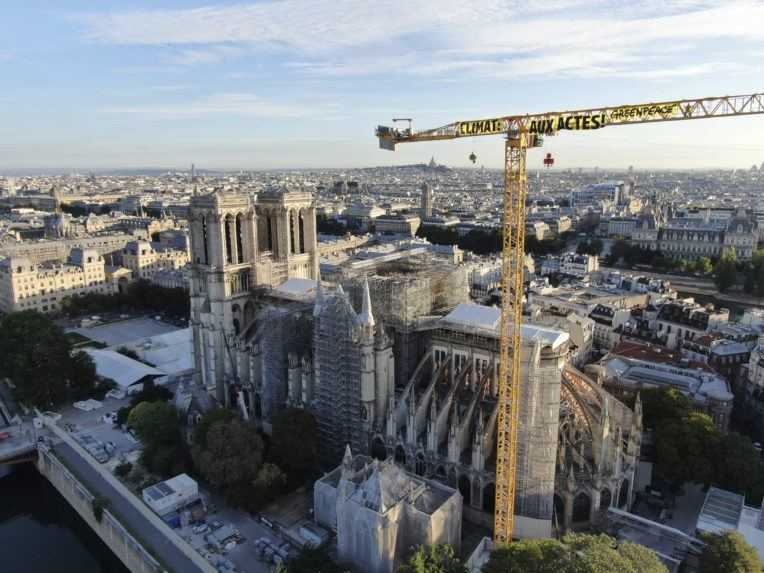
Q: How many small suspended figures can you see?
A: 2